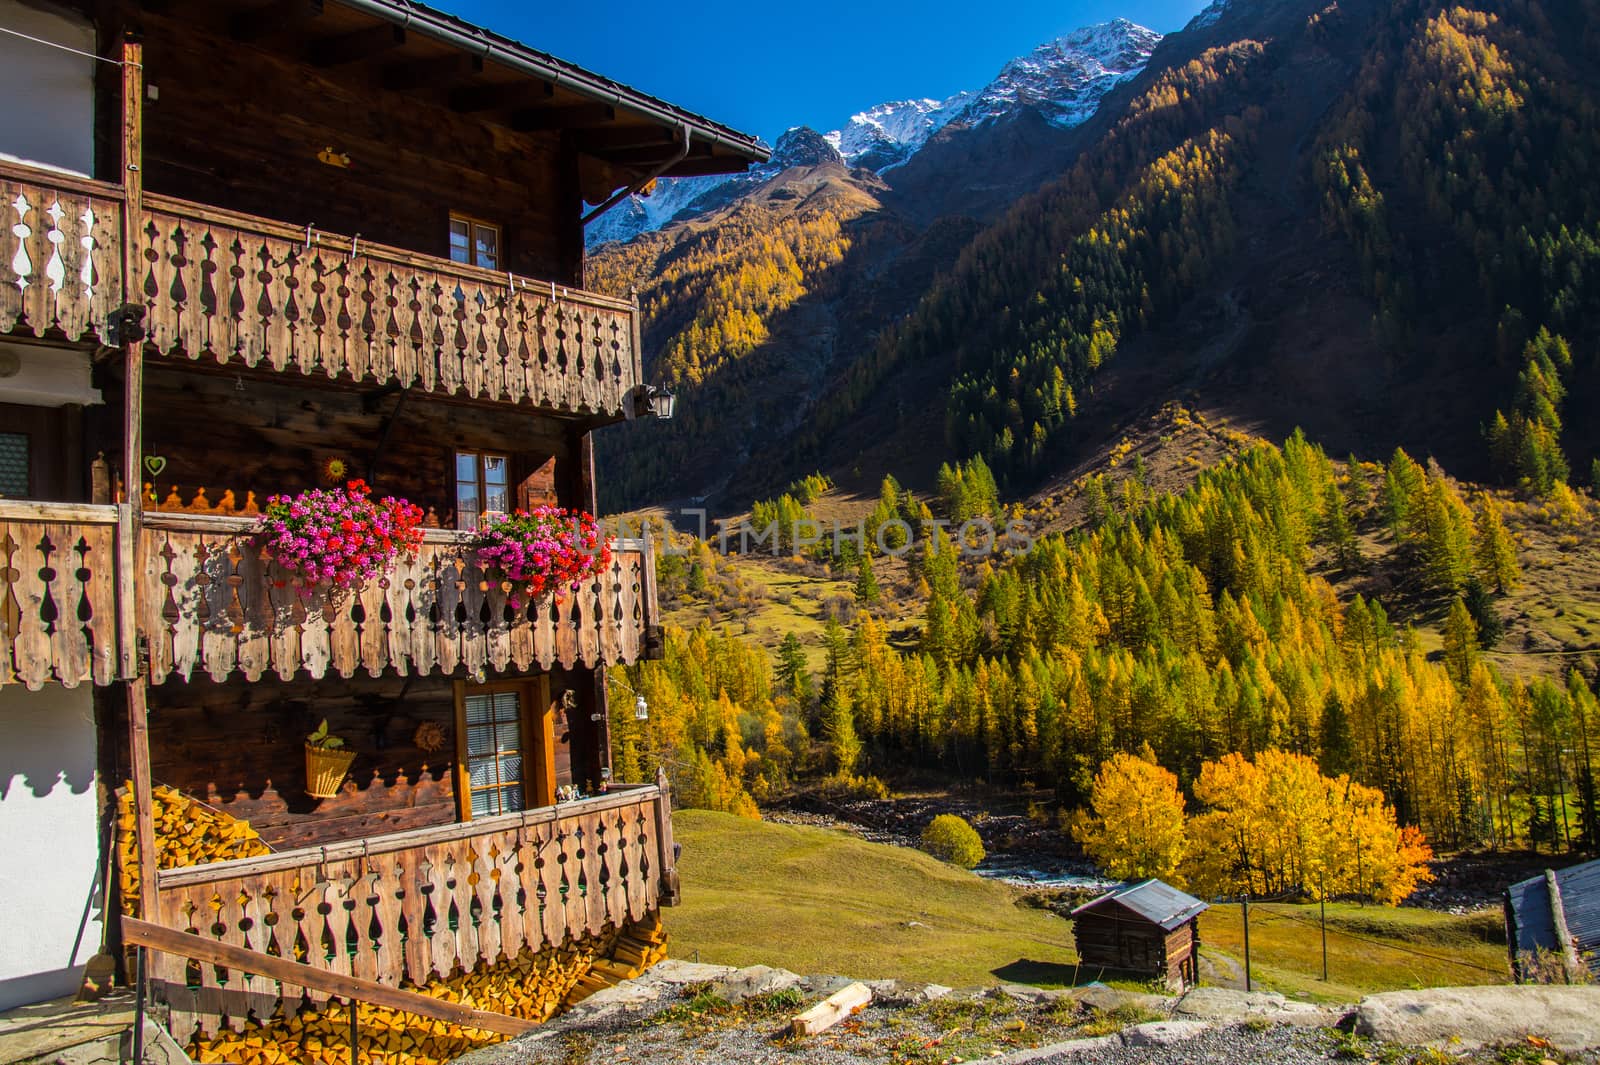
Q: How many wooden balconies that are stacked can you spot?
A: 3